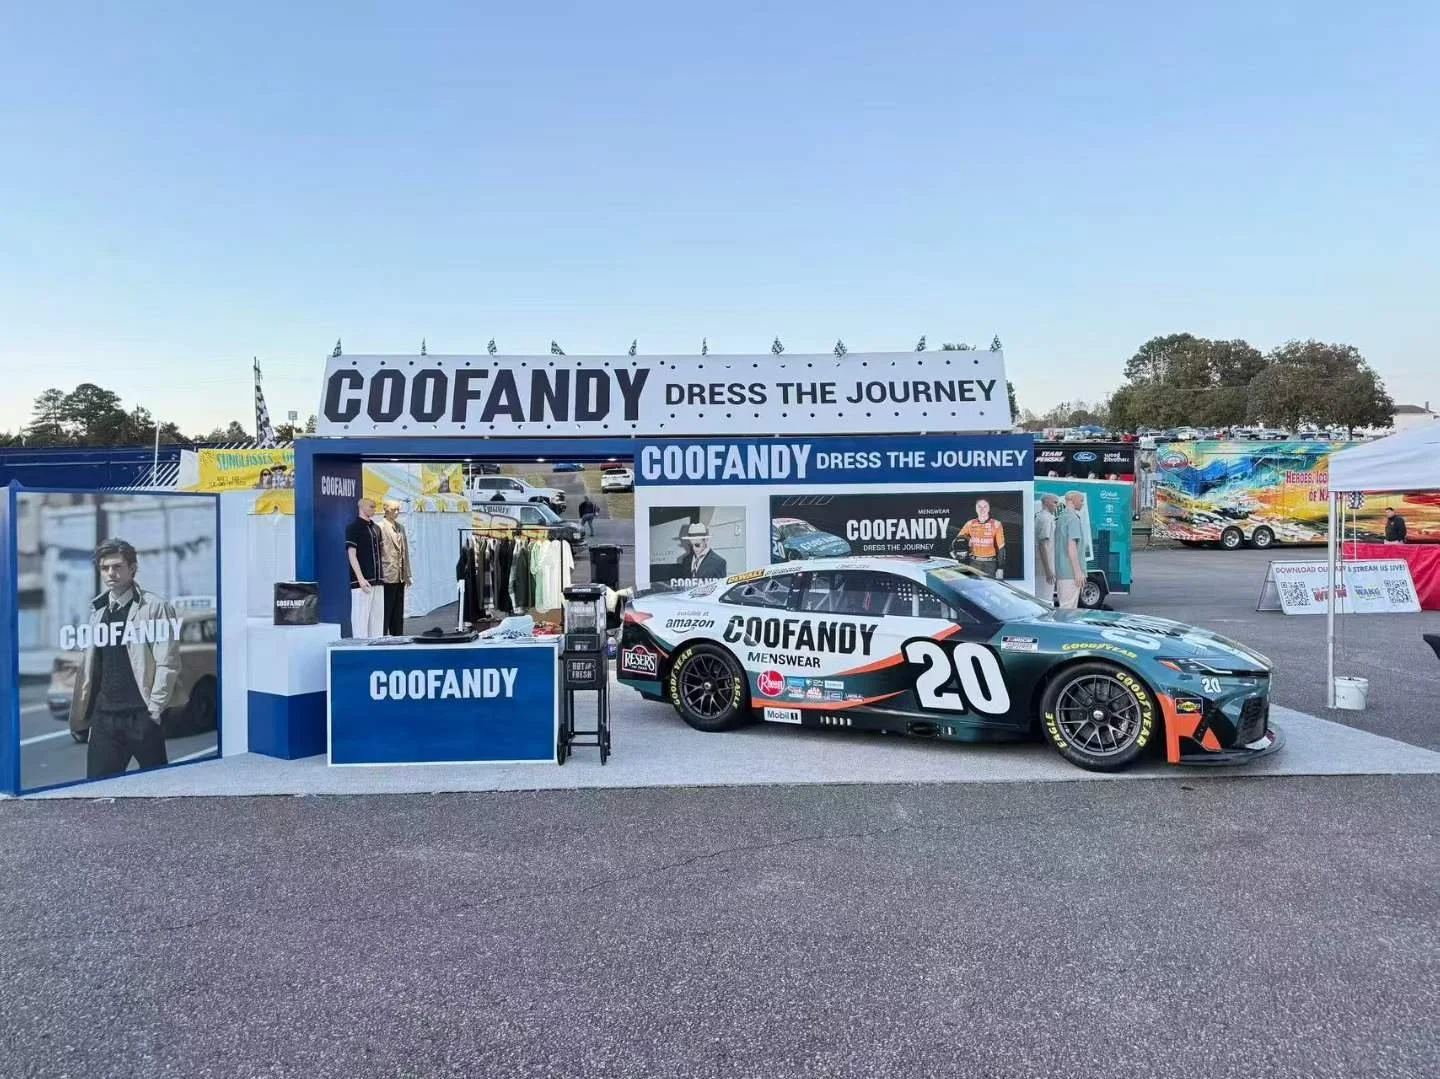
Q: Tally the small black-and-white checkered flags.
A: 10